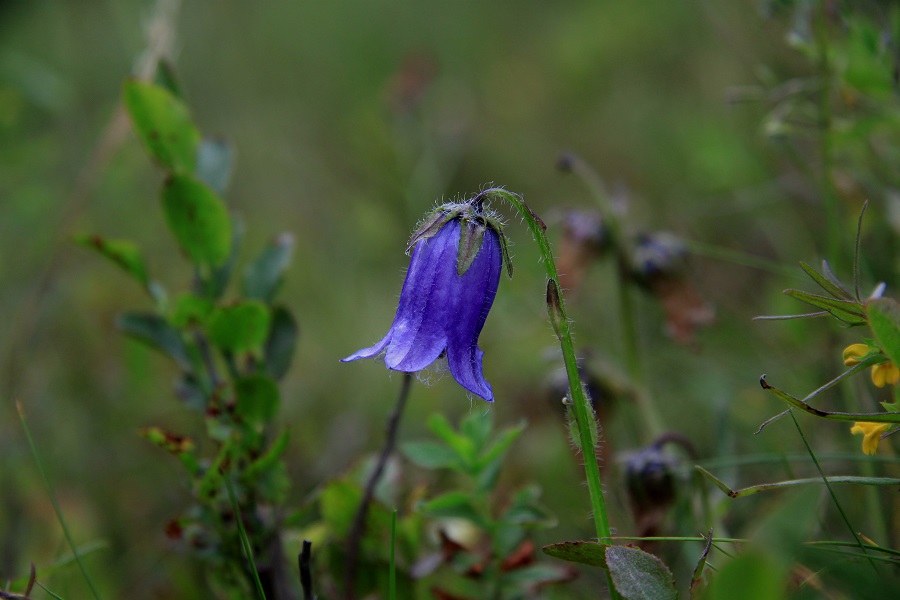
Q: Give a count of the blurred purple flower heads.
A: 4